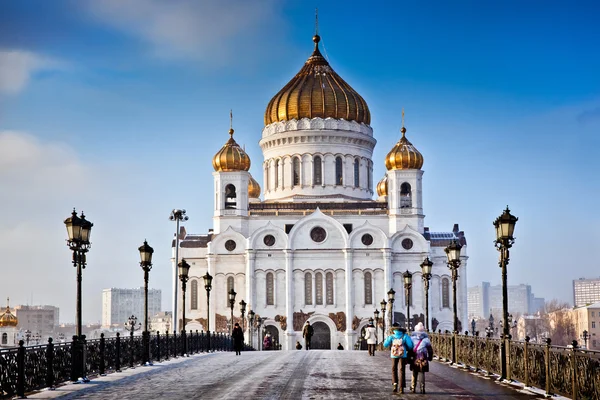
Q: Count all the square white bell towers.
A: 2